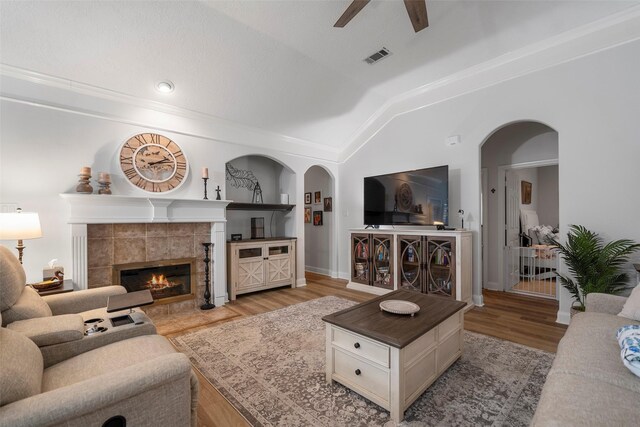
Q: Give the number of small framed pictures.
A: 5